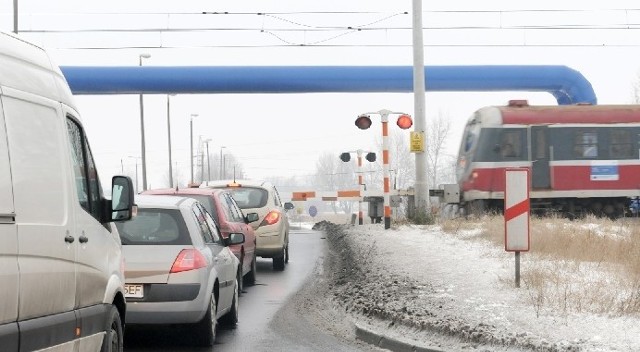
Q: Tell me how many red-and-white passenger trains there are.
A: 1